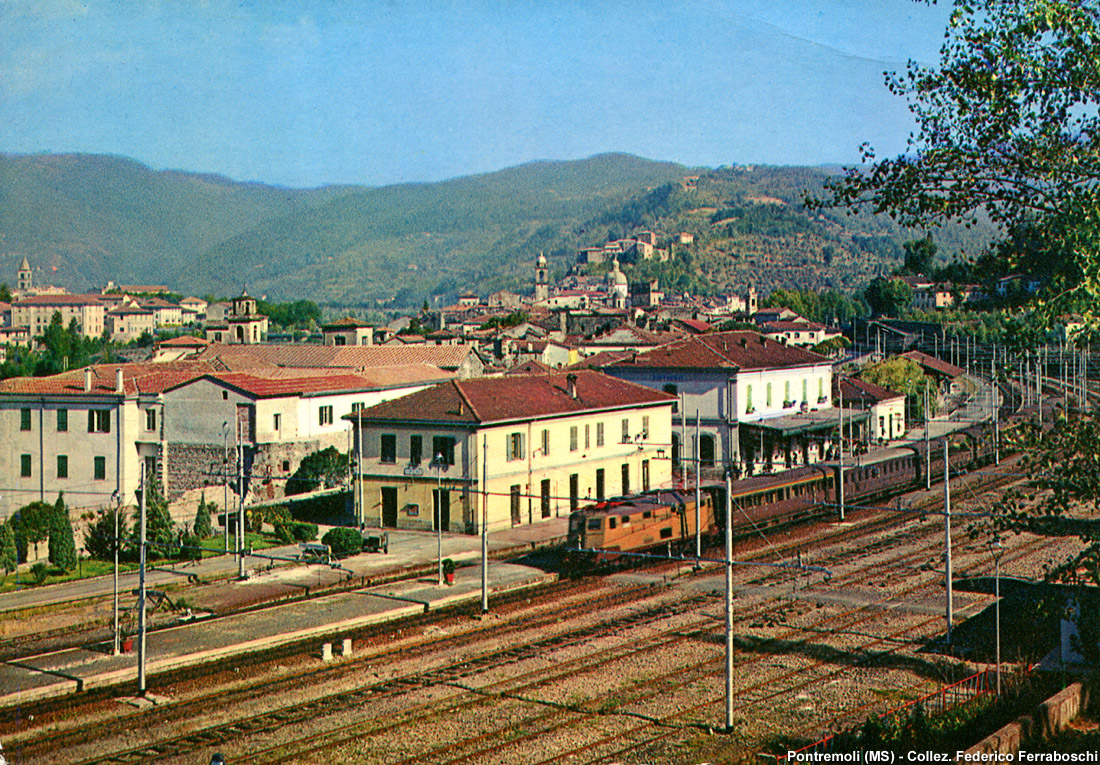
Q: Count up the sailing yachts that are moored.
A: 0